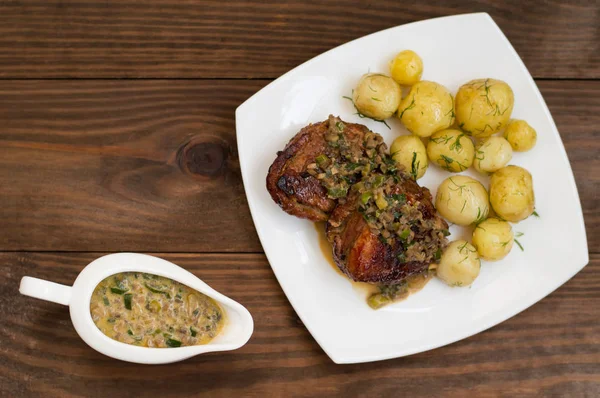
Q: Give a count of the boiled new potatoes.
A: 12